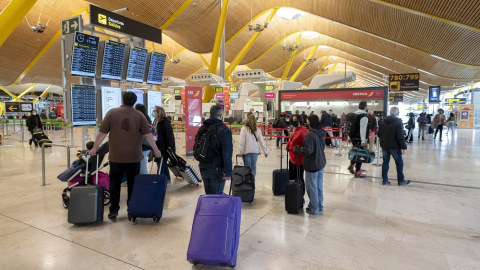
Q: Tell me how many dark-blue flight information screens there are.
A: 5